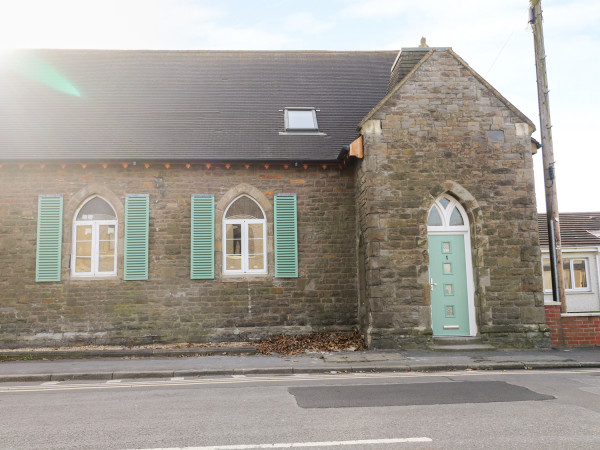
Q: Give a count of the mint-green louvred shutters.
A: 4